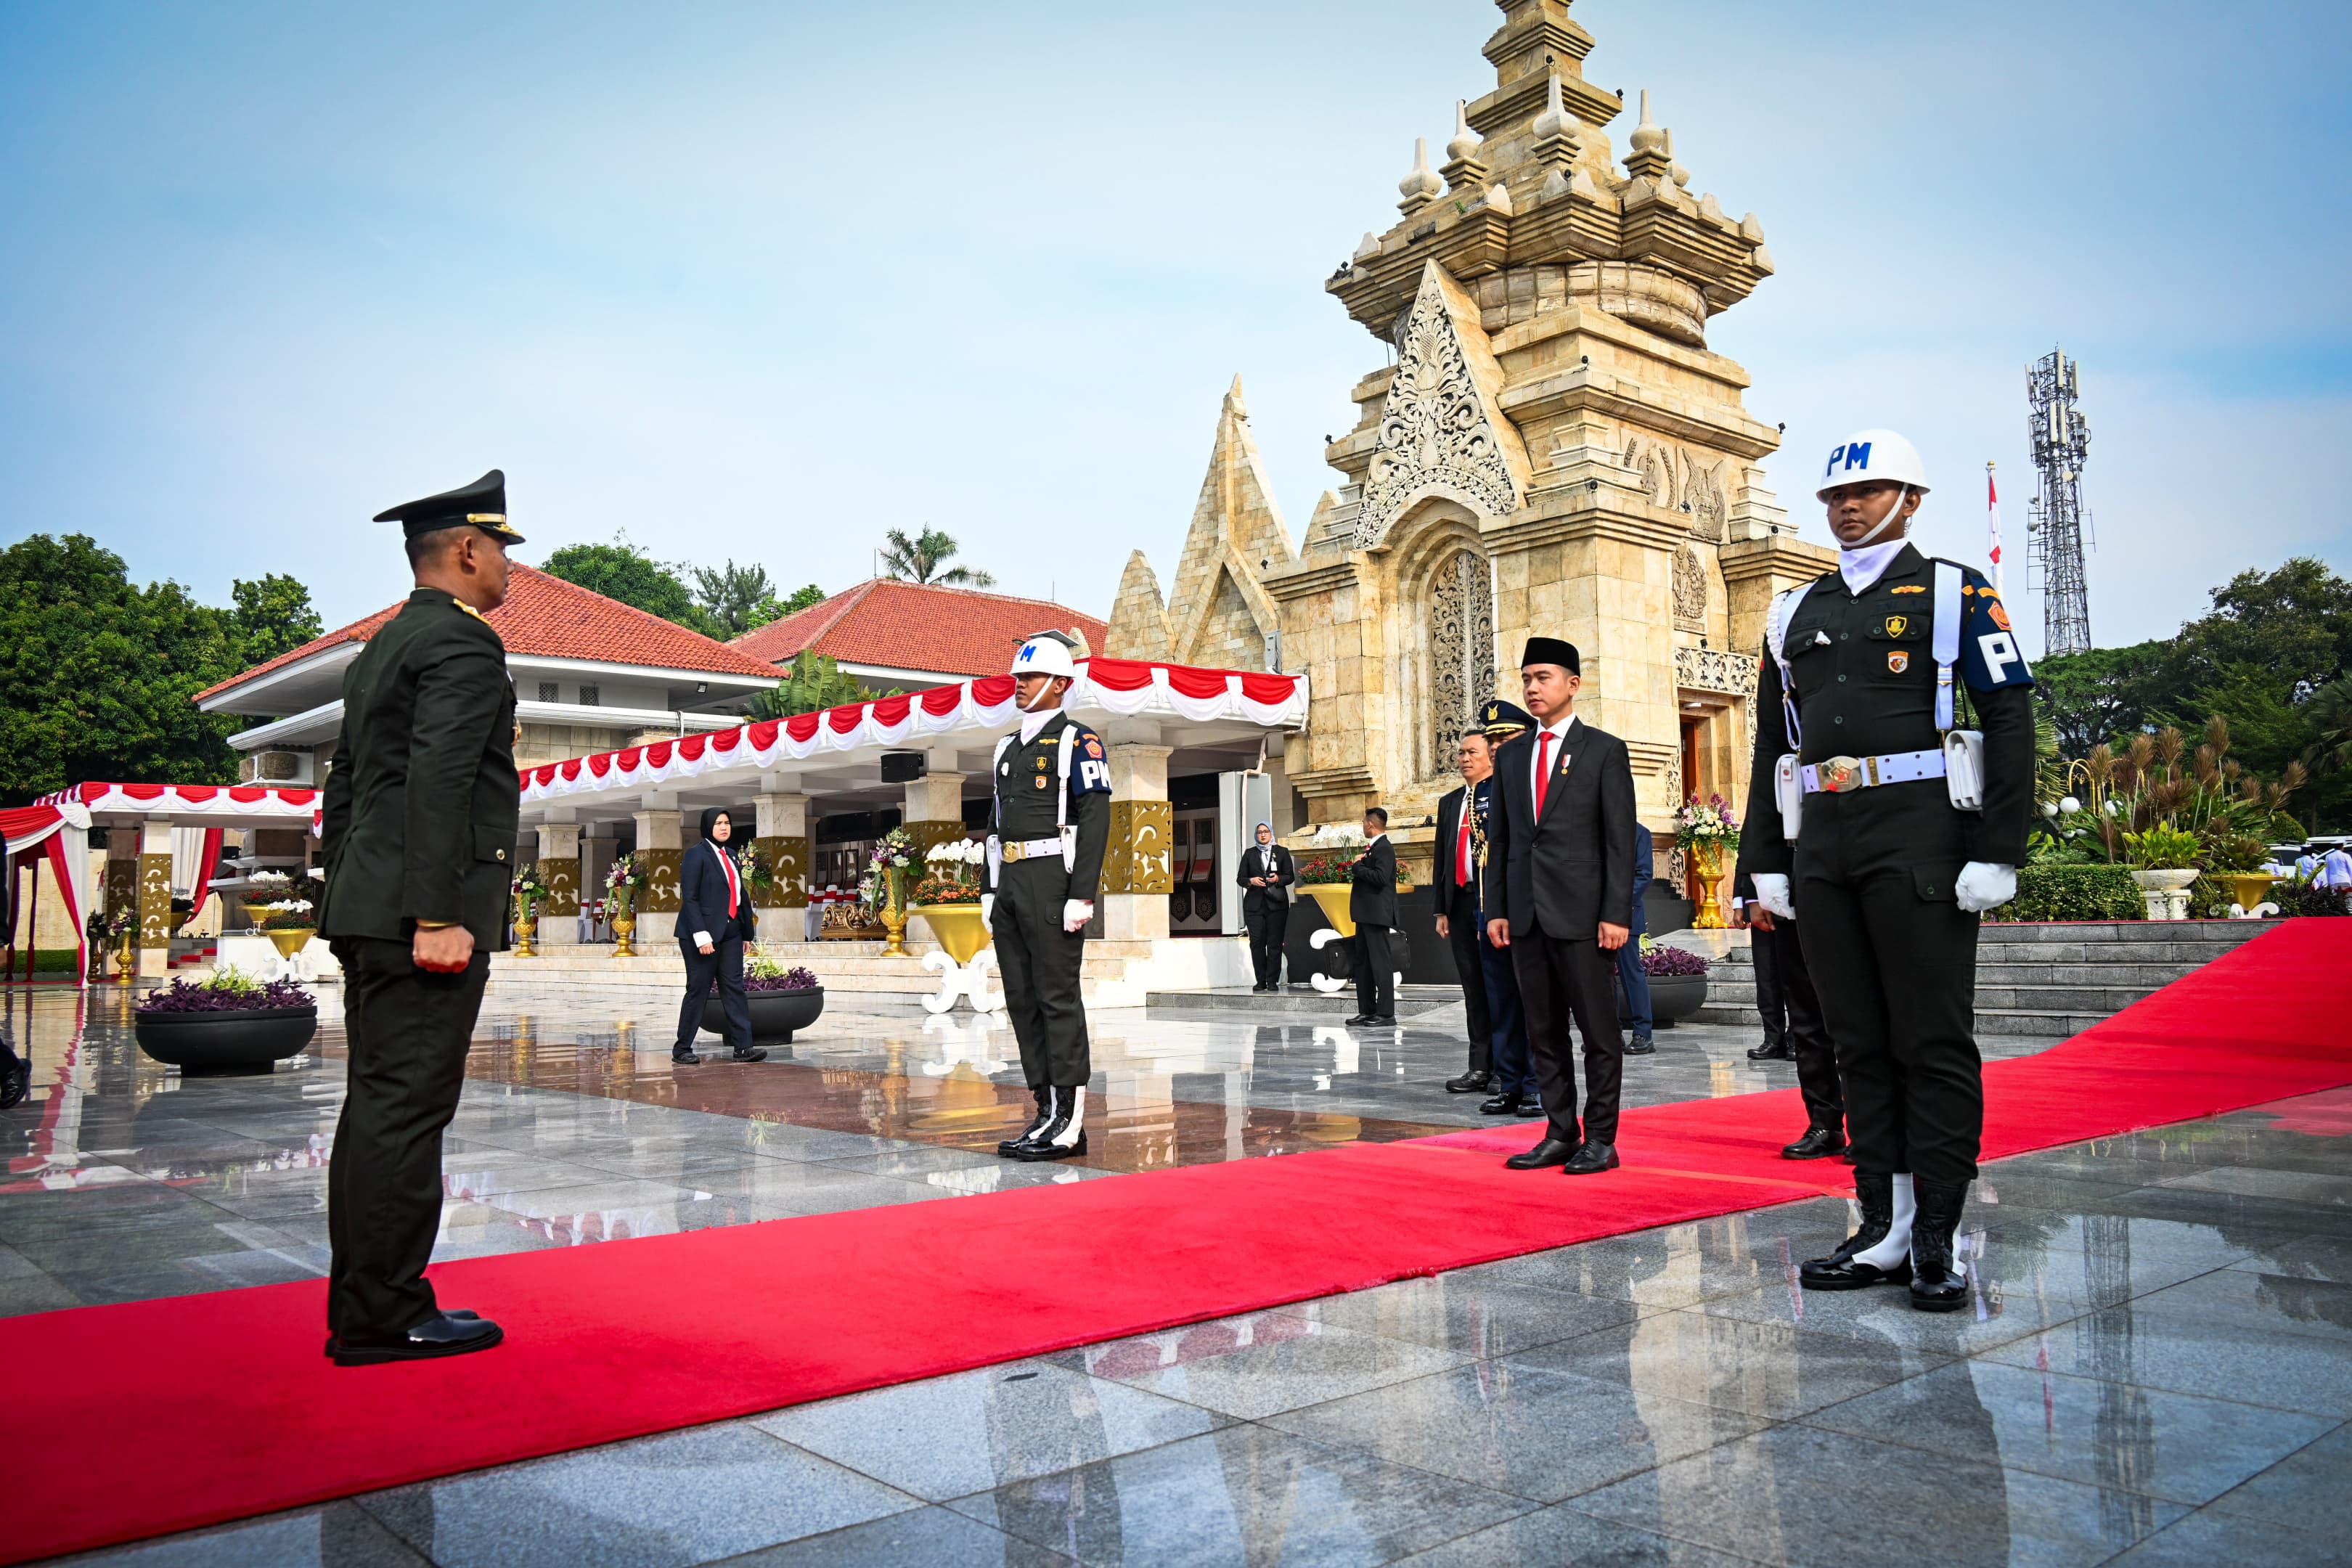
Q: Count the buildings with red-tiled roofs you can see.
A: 2